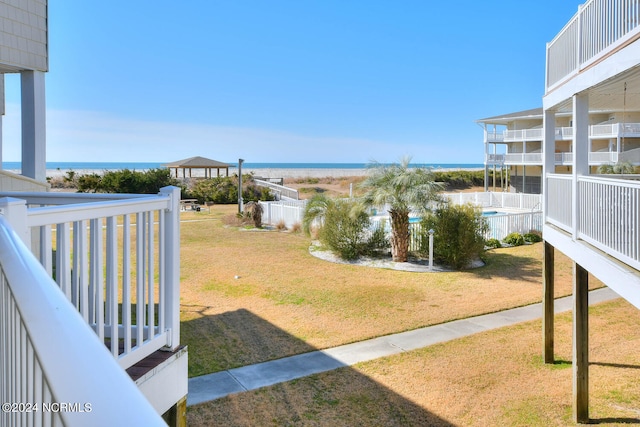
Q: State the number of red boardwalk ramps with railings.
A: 0